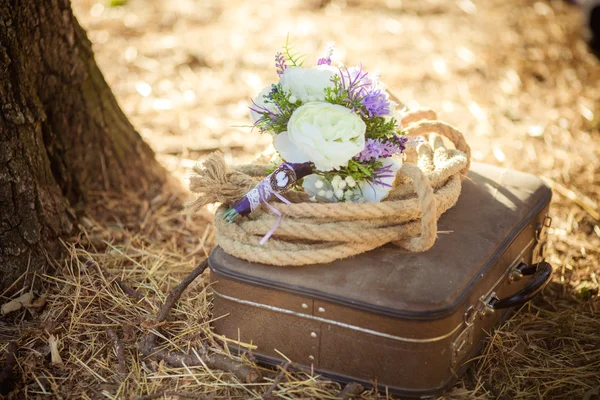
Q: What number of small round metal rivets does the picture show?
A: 4